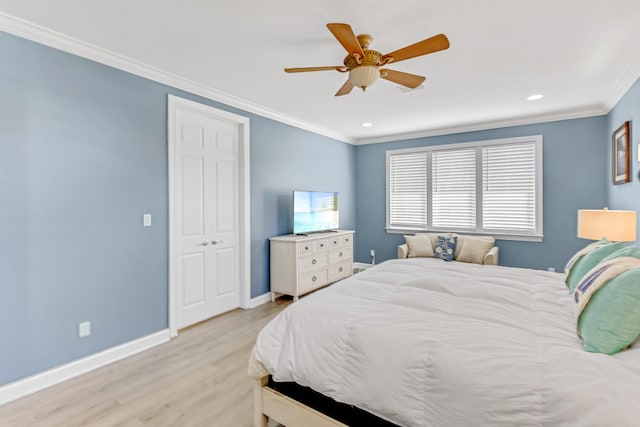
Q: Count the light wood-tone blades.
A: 5